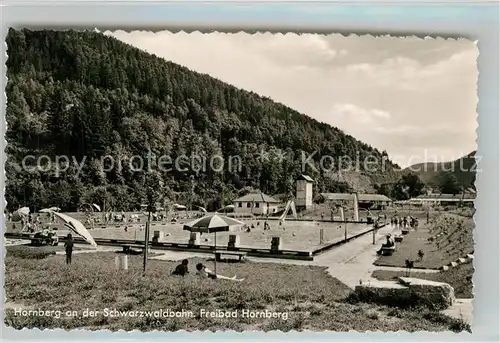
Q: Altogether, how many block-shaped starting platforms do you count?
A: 4